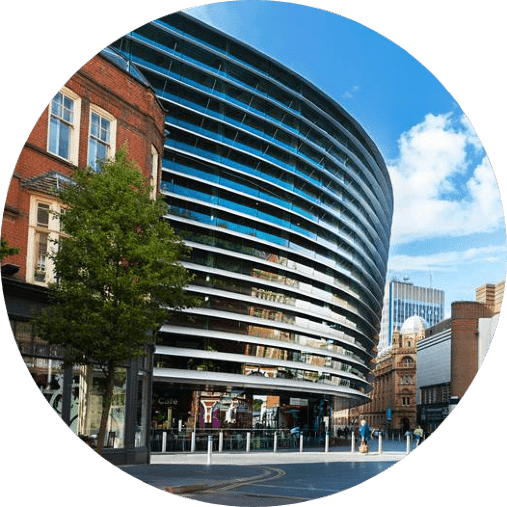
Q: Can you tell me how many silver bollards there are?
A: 11